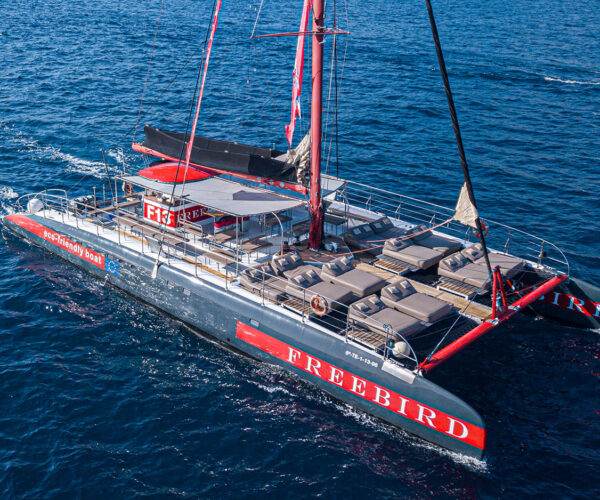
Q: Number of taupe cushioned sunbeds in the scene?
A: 12